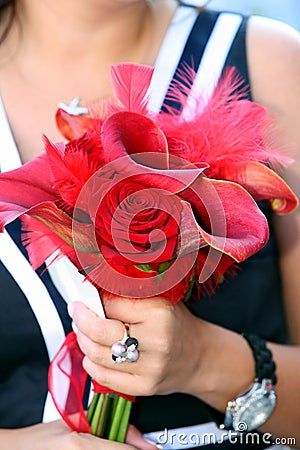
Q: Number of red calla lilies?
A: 5